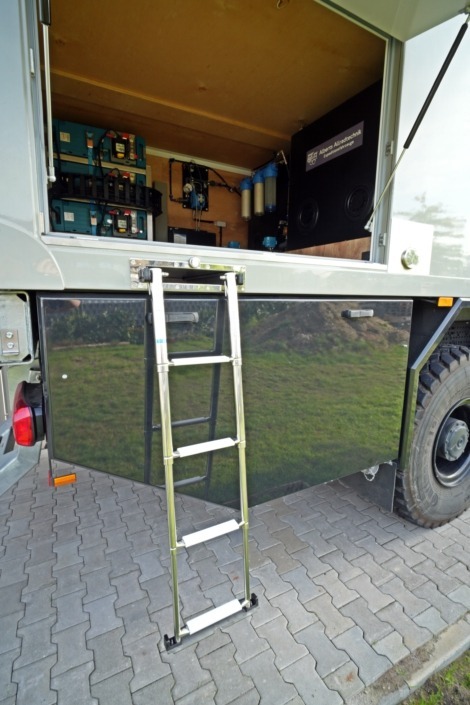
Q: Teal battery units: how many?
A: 3